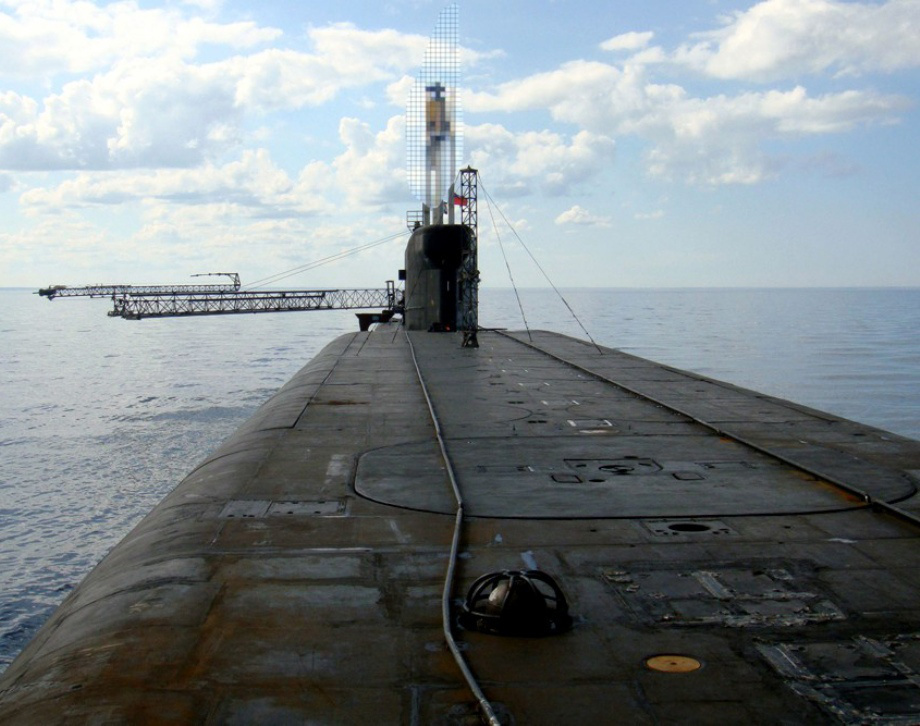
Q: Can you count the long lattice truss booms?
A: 2